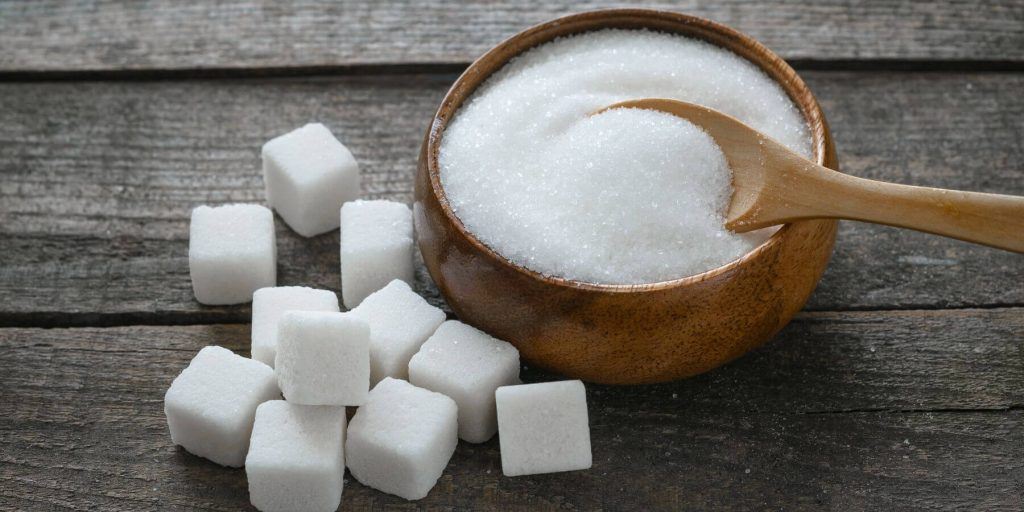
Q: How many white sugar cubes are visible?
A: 11